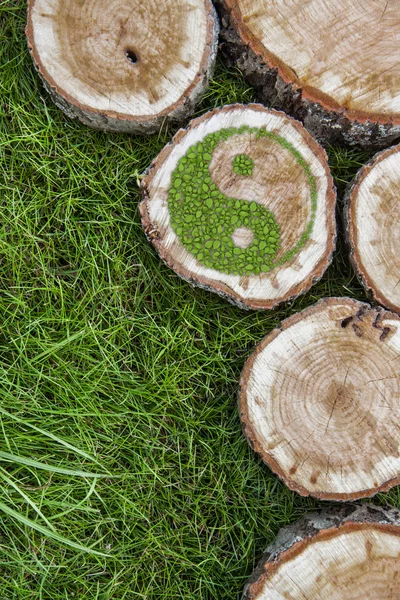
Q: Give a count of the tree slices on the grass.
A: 6